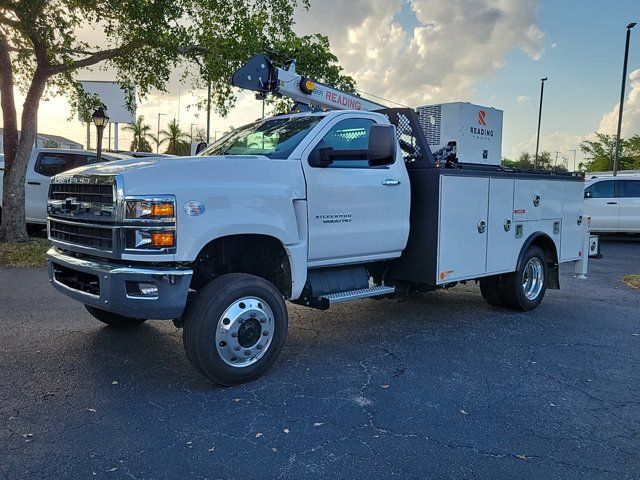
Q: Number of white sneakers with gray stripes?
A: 0